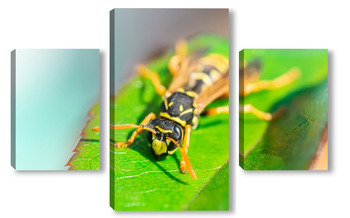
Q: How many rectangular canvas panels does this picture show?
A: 3